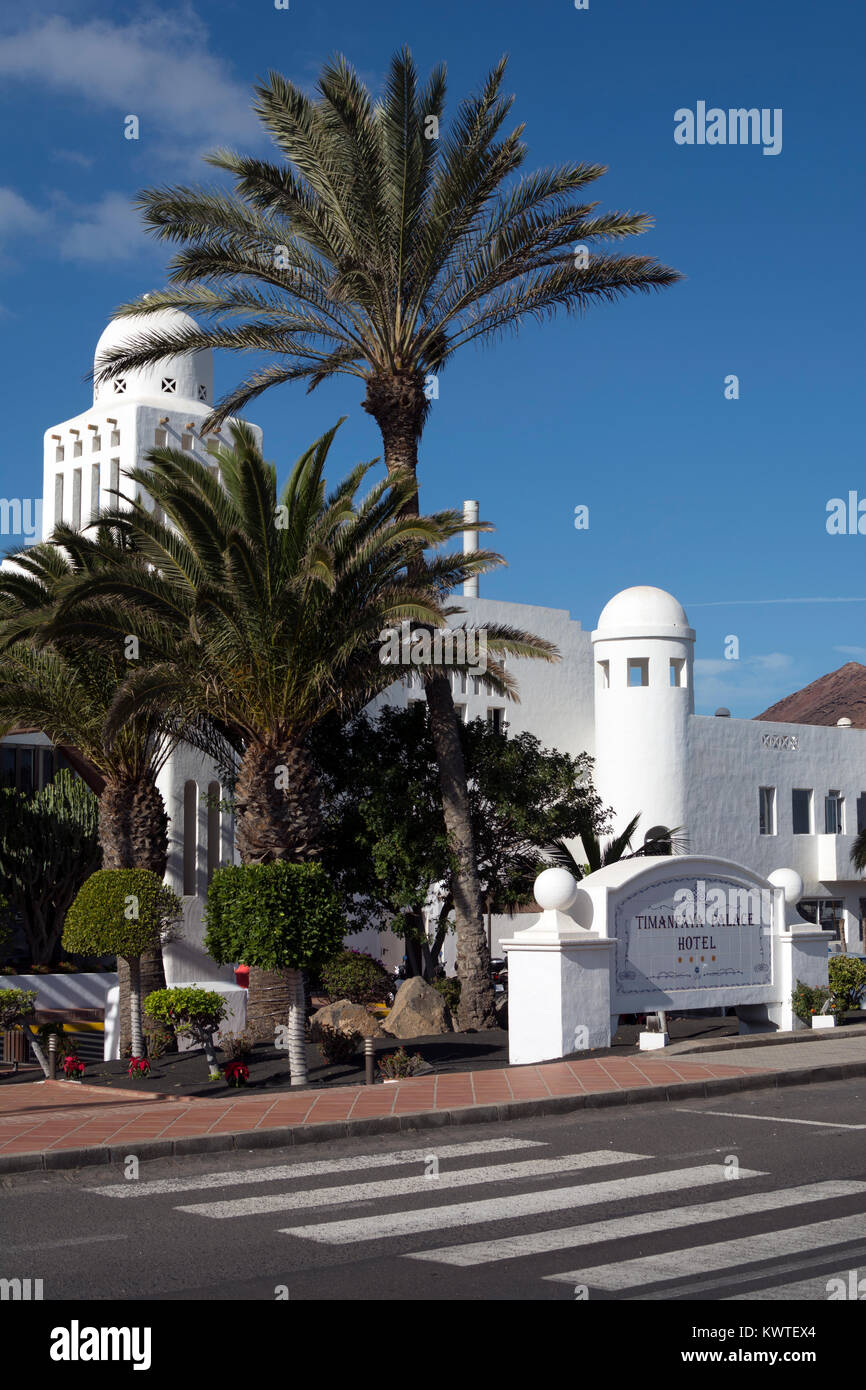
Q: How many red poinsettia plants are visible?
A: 3